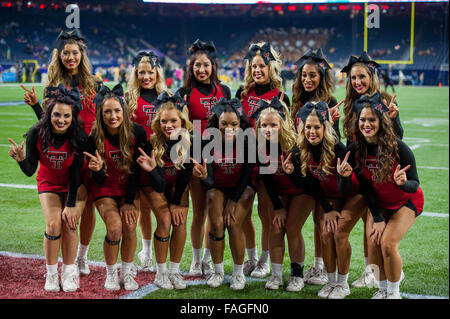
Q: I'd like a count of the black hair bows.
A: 13